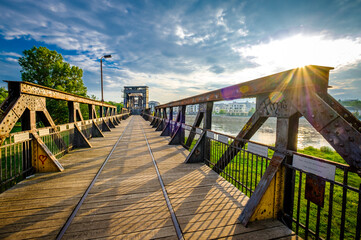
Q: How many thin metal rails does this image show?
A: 2